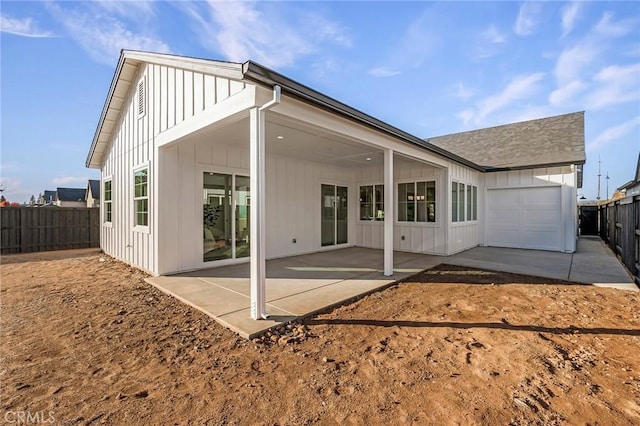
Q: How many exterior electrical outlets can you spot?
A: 2